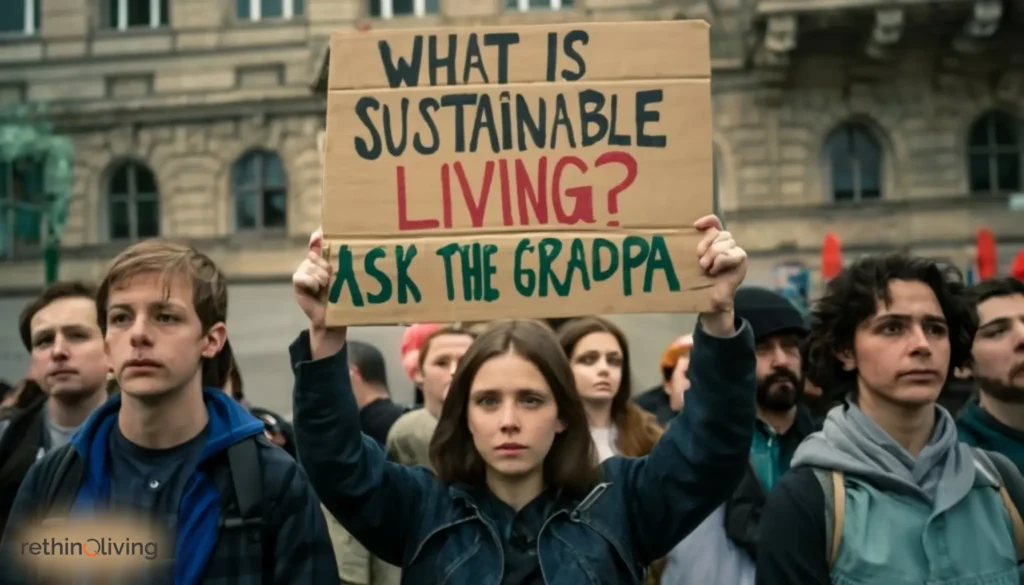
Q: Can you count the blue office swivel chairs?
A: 0